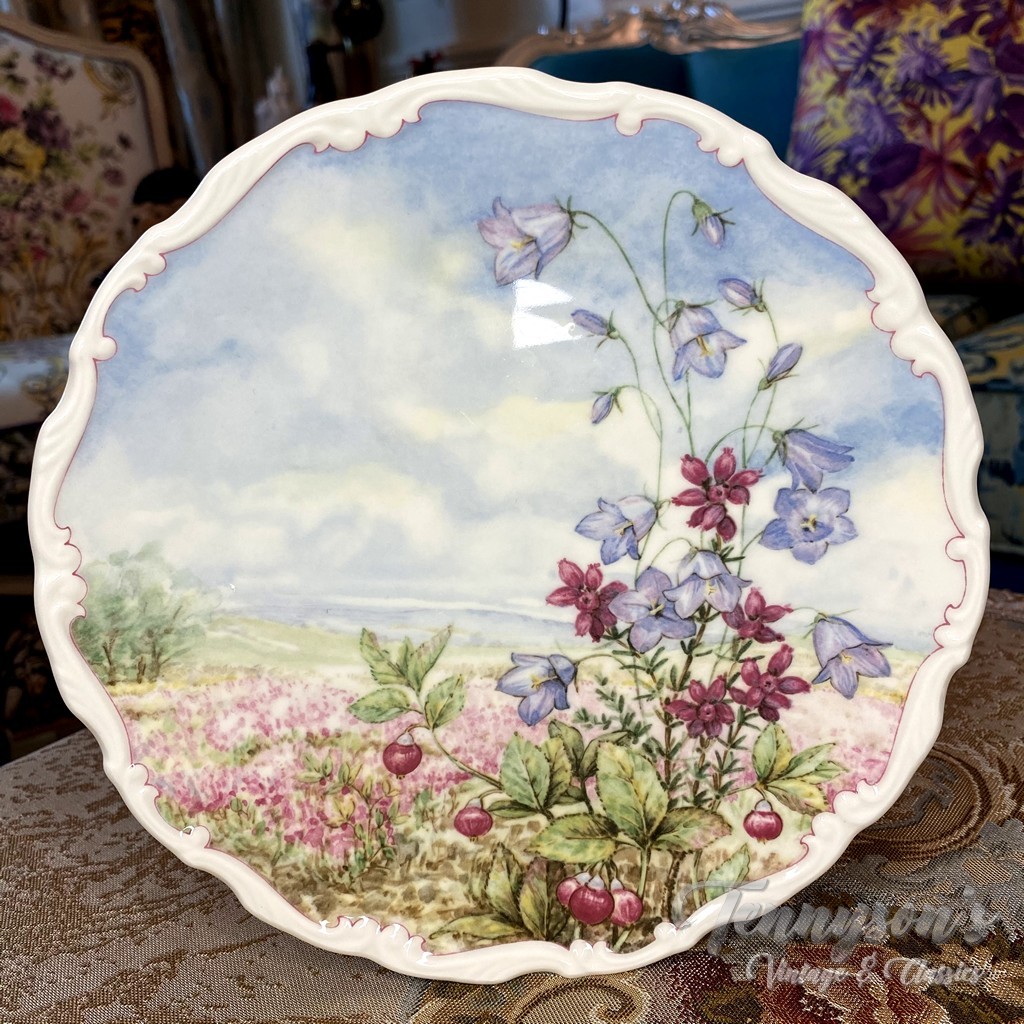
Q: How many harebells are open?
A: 9